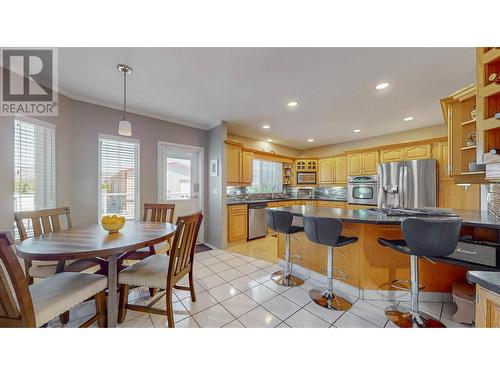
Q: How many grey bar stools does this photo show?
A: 3